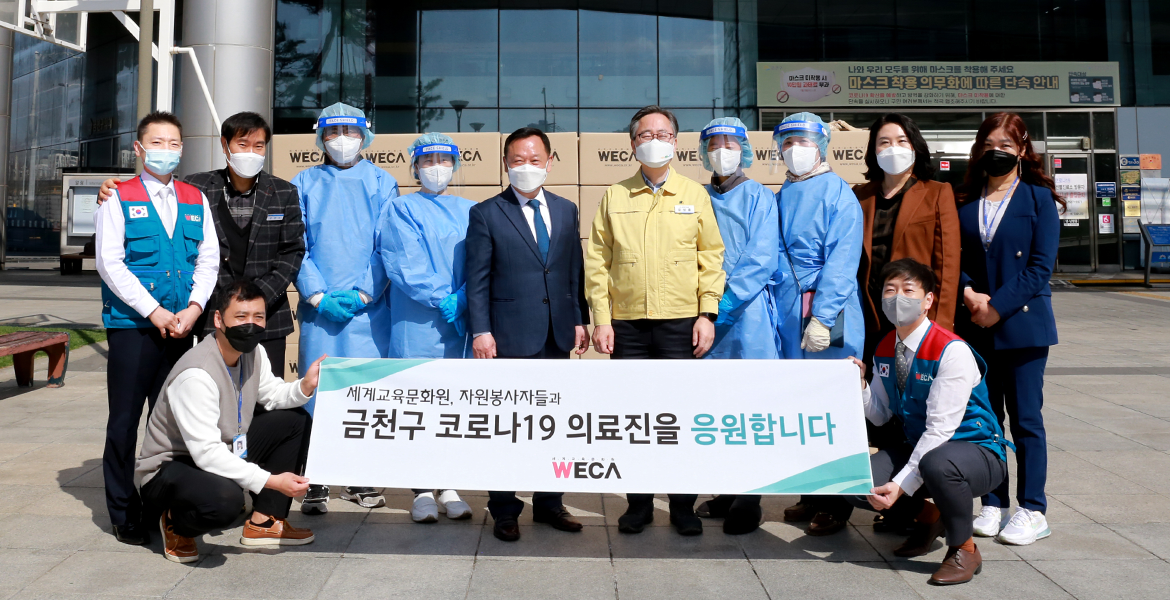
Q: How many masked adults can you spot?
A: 12